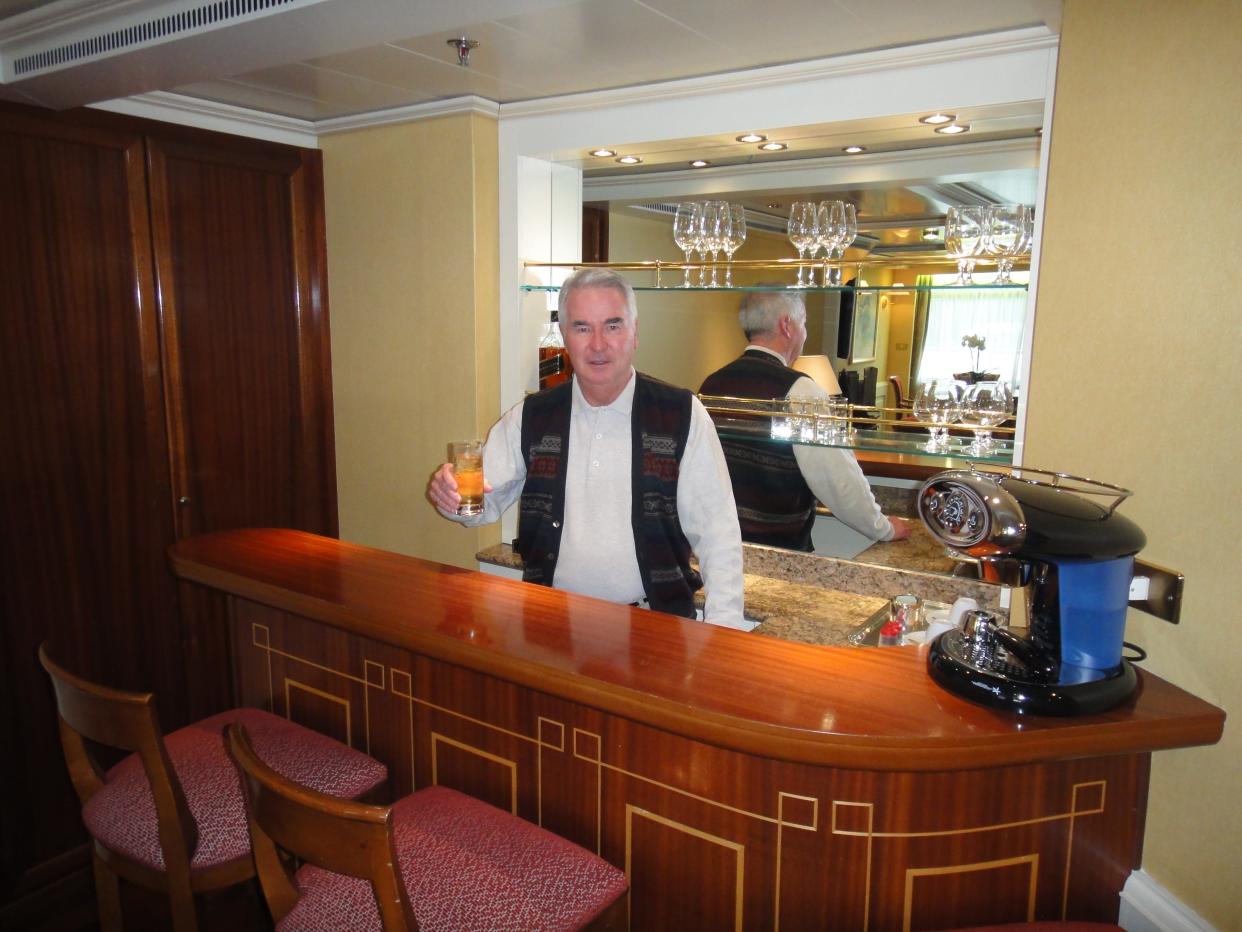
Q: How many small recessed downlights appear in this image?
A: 8